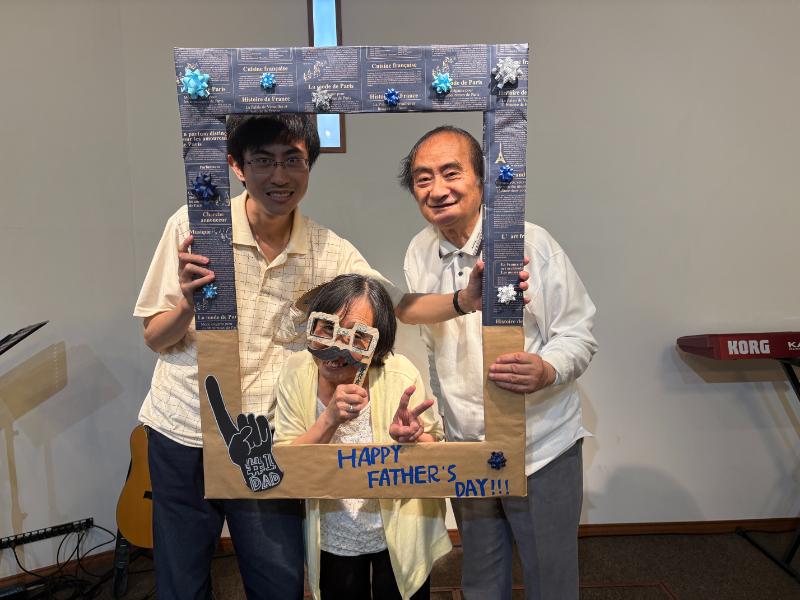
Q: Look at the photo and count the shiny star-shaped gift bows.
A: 11